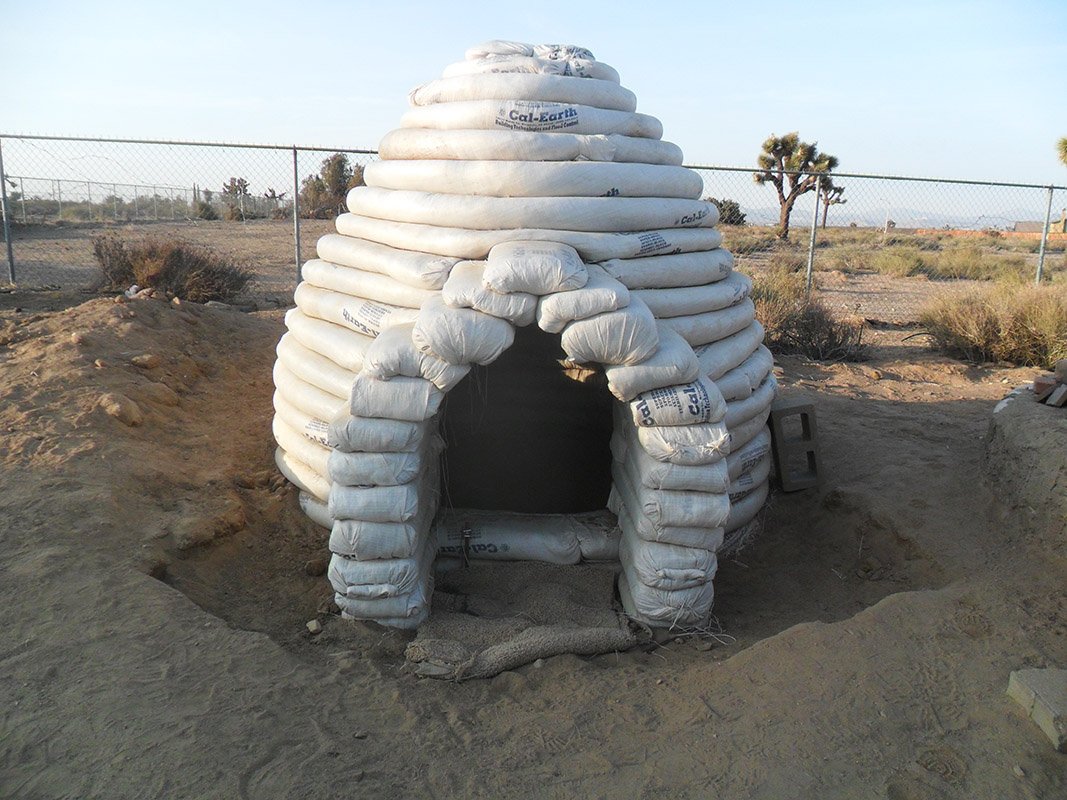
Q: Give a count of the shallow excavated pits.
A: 1